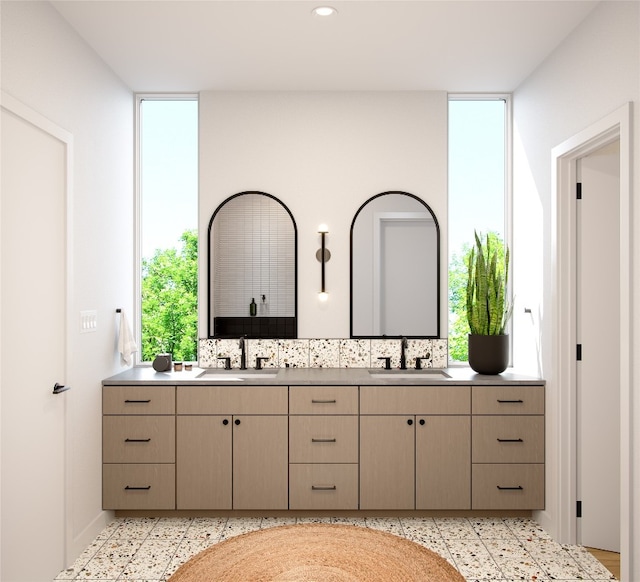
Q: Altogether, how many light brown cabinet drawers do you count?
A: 9